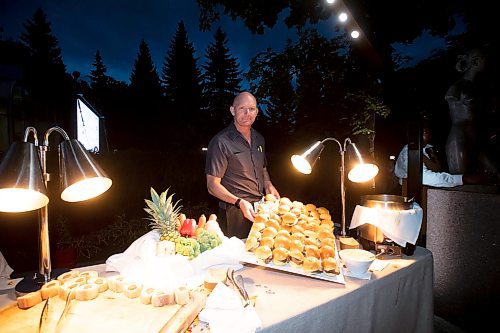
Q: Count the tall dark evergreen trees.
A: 5